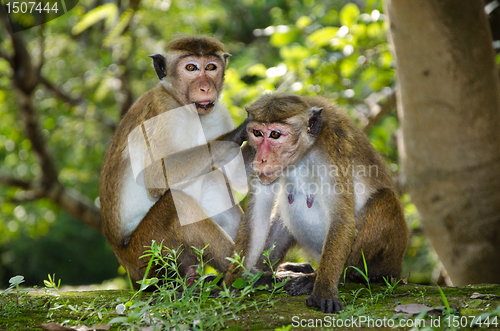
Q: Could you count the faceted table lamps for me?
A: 0